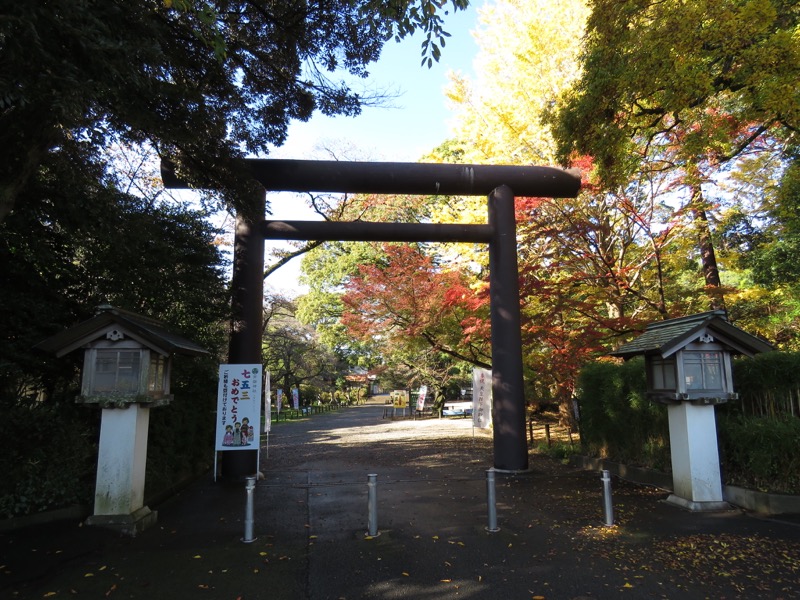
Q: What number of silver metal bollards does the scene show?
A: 4